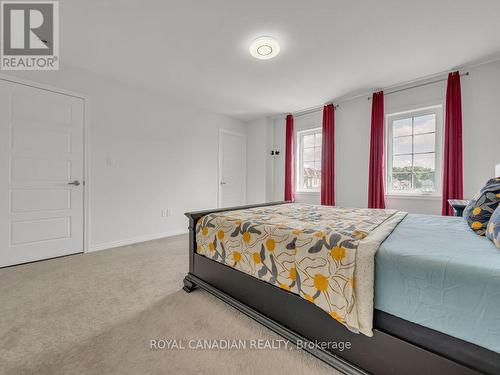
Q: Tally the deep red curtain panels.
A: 4